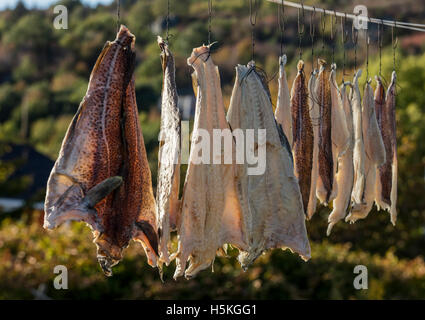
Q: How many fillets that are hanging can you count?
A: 14